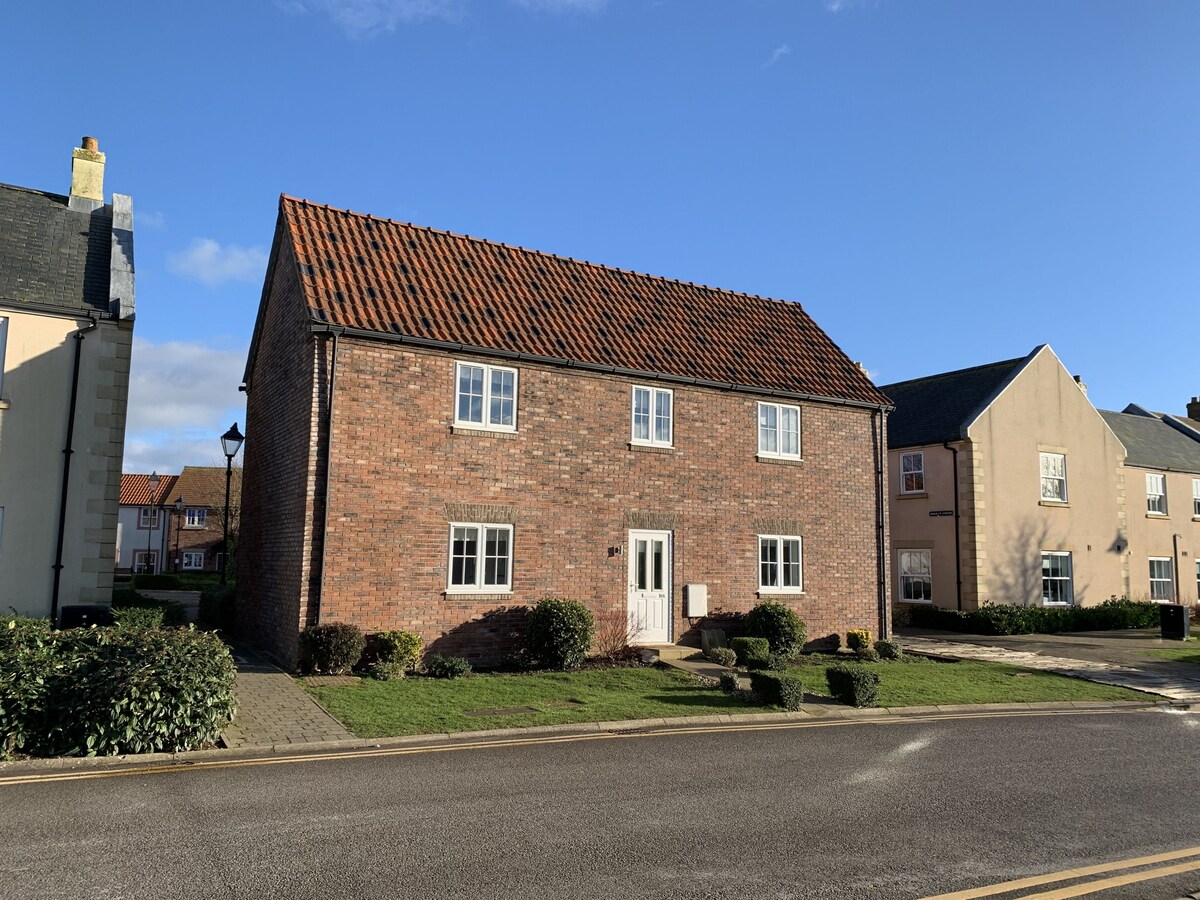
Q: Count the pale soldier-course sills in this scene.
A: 5